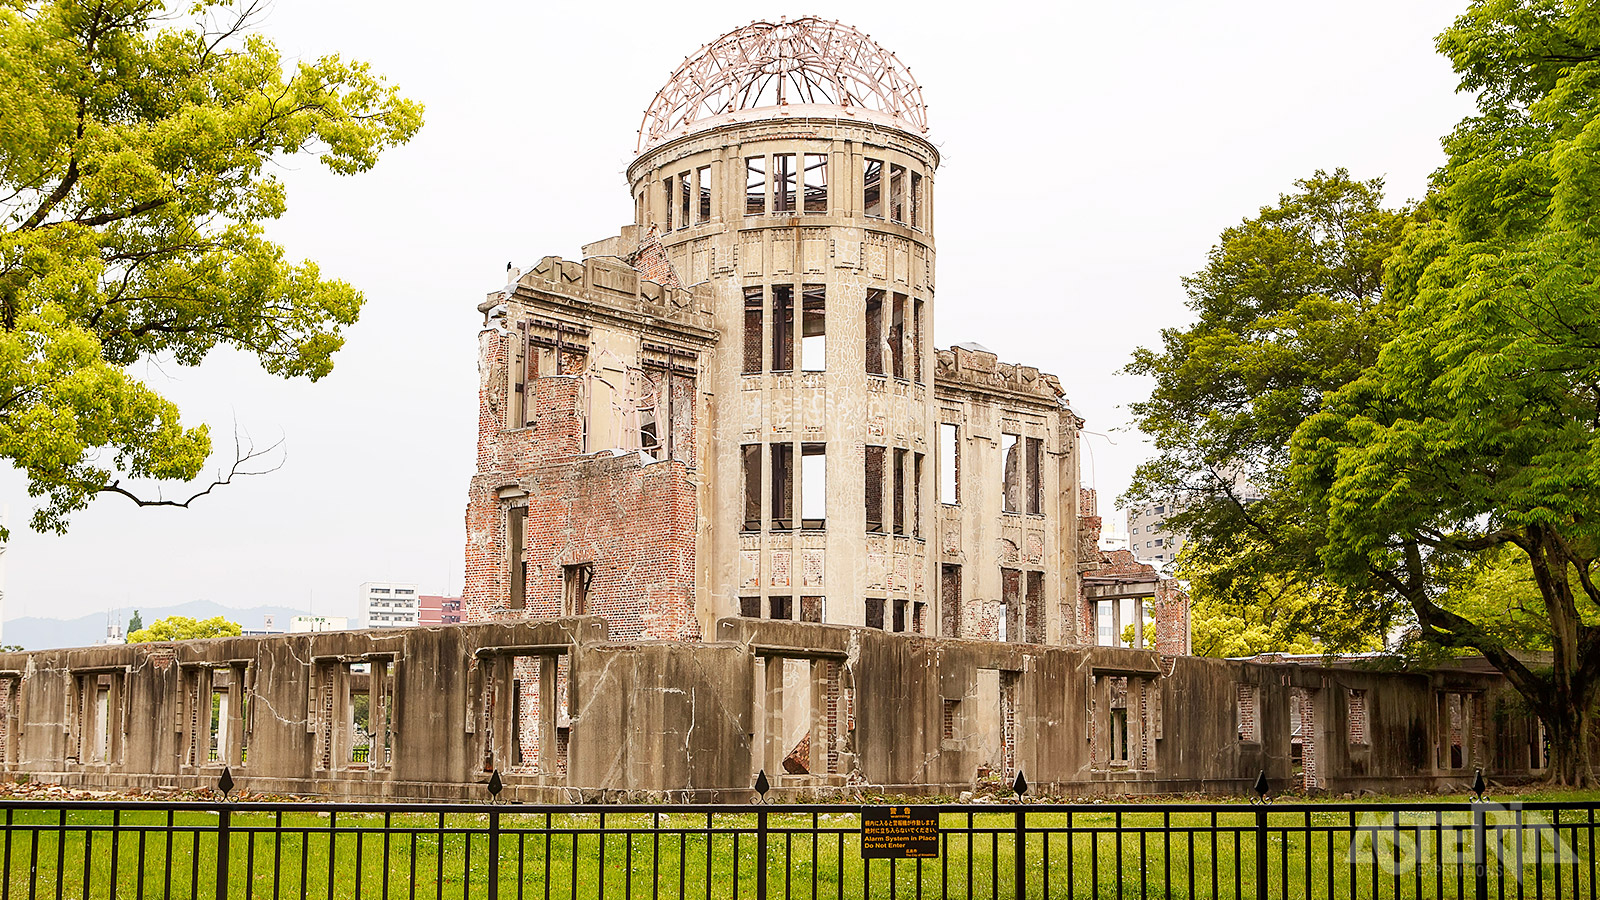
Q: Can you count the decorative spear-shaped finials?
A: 6